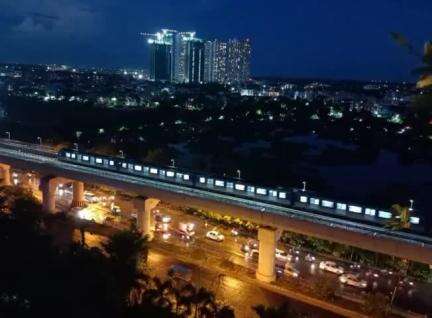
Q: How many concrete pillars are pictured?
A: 5